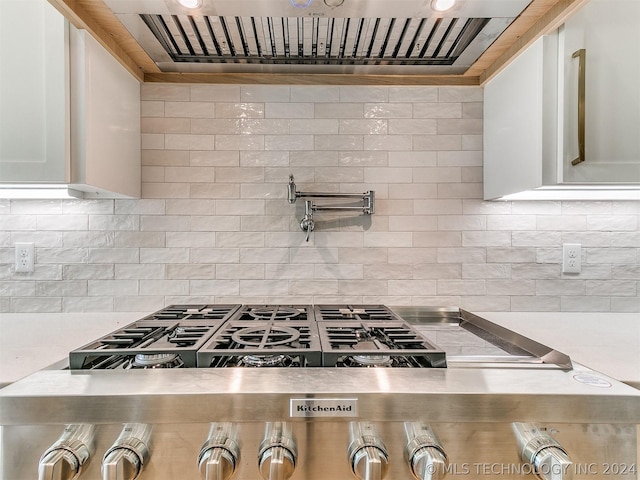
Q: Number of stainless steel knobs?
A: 7